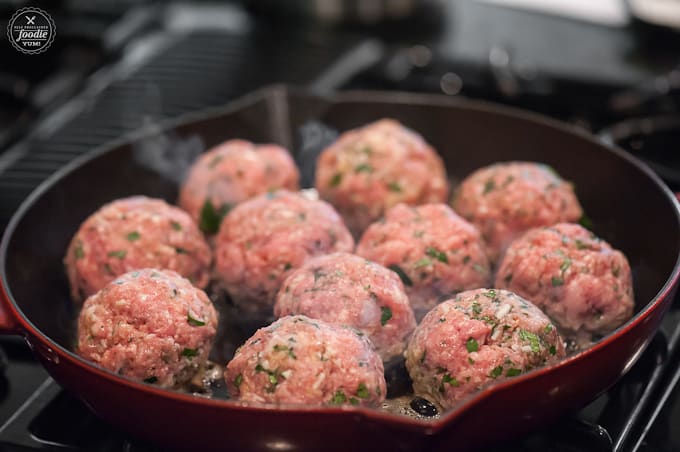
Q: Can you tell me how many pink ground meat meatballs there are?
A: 11